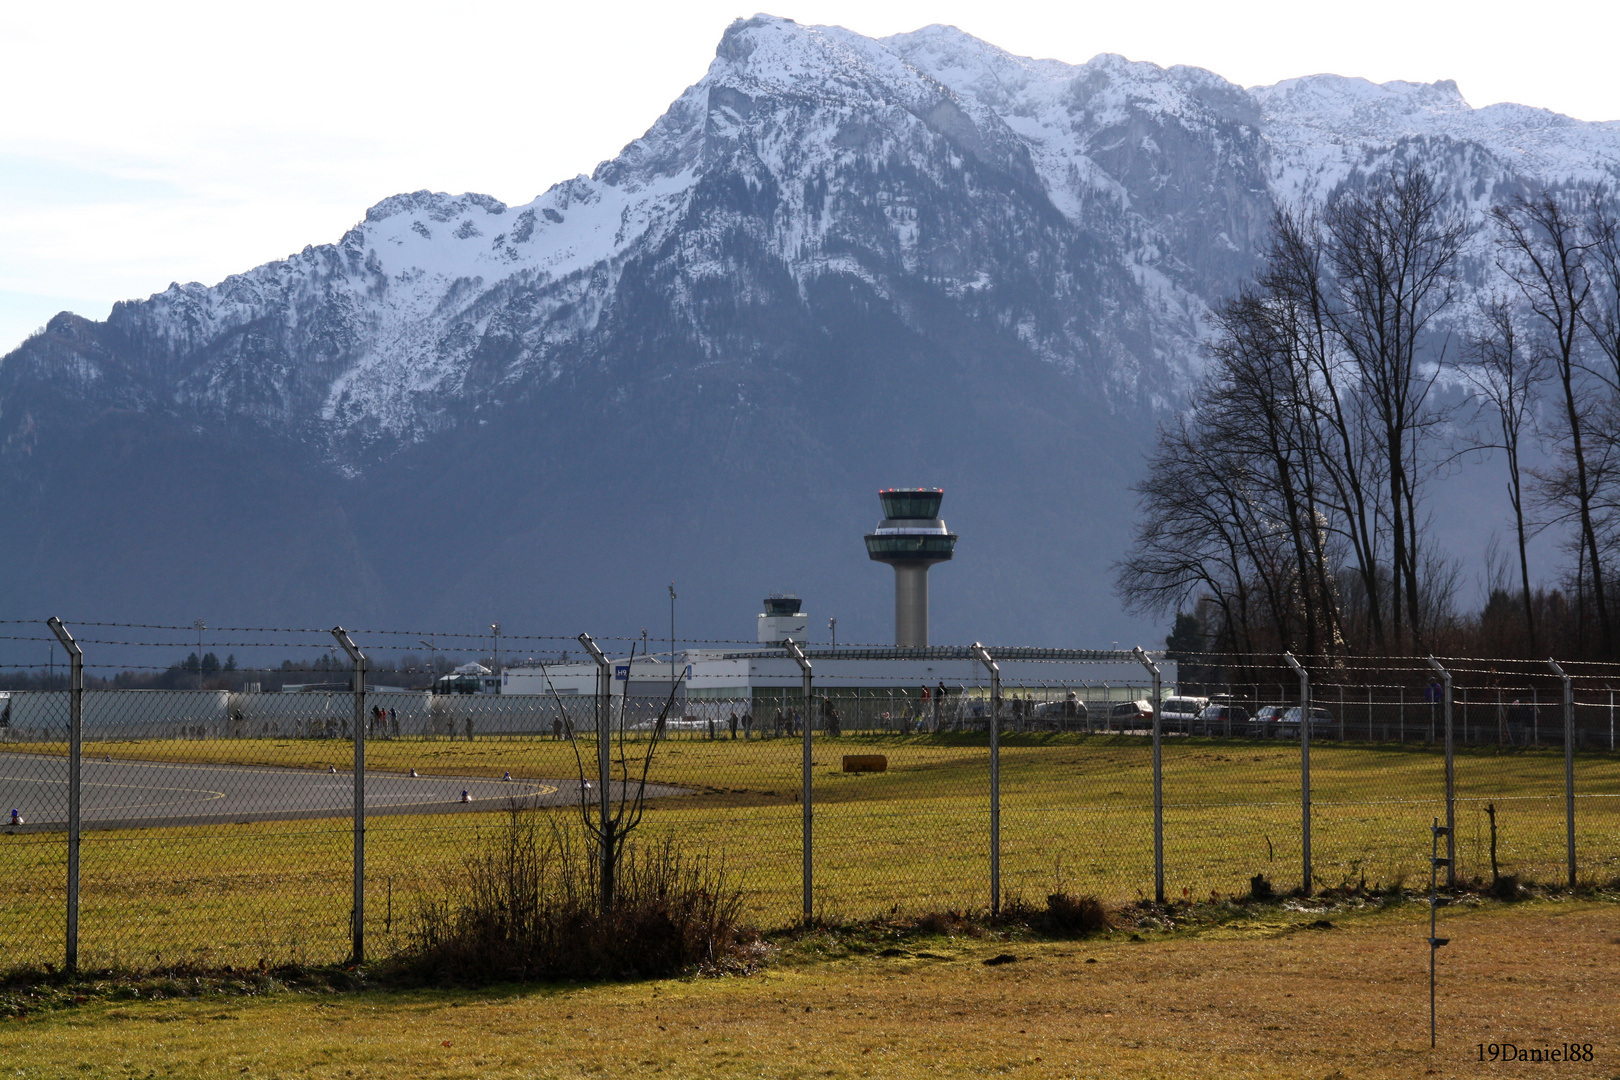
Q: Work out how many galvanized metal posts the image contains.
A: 9